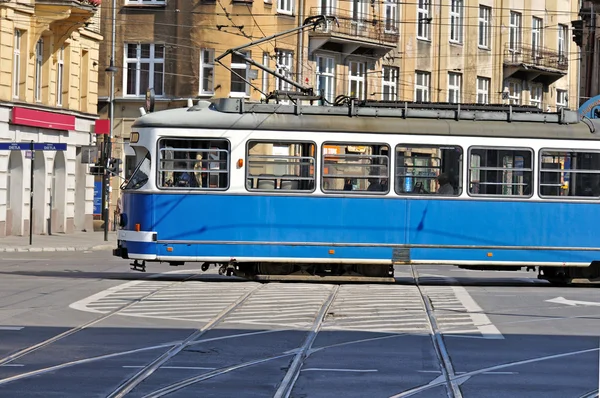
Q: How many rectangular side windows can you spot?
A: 6